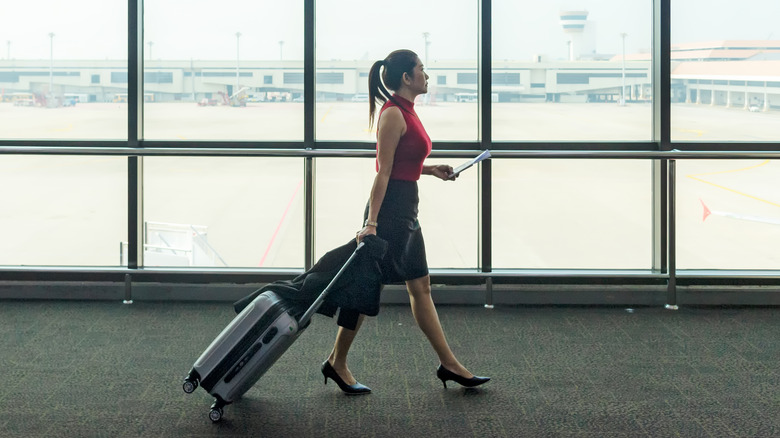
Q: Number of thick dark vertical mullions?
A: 4